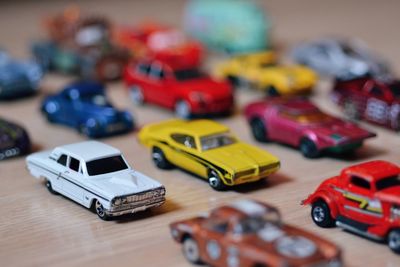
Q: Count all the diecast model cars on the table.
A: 15